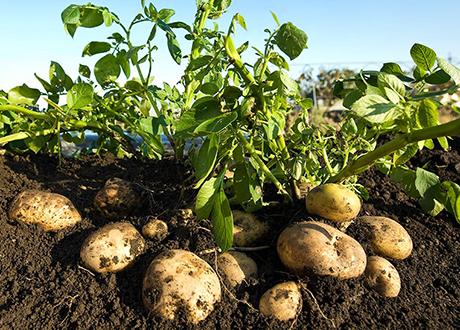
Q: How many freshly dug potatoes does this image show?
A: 12